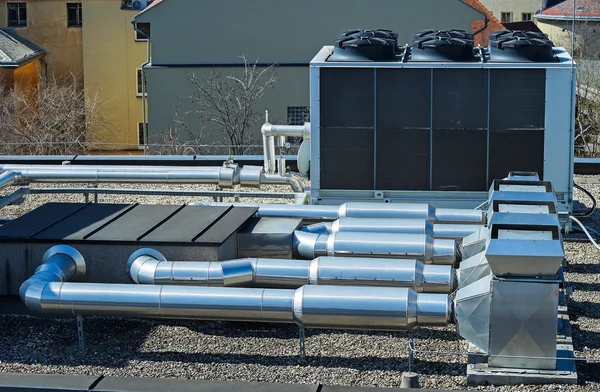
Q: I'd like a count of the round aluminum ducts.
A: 5